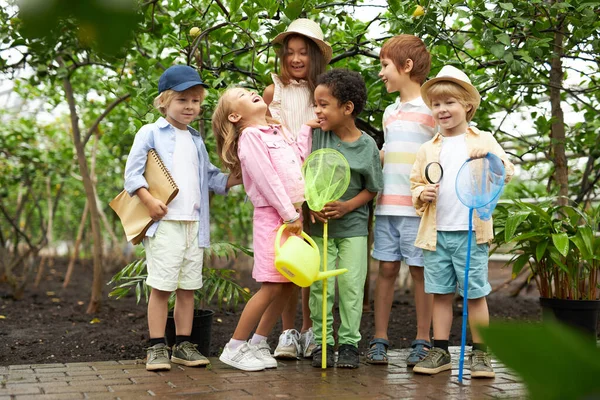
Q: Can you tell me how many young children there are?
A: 6